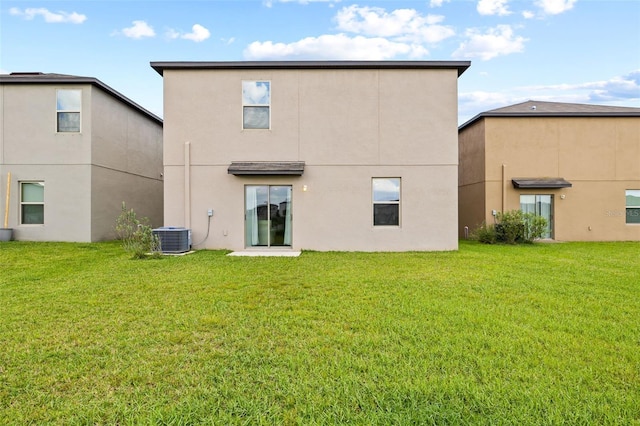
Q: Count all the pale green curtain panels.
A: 2